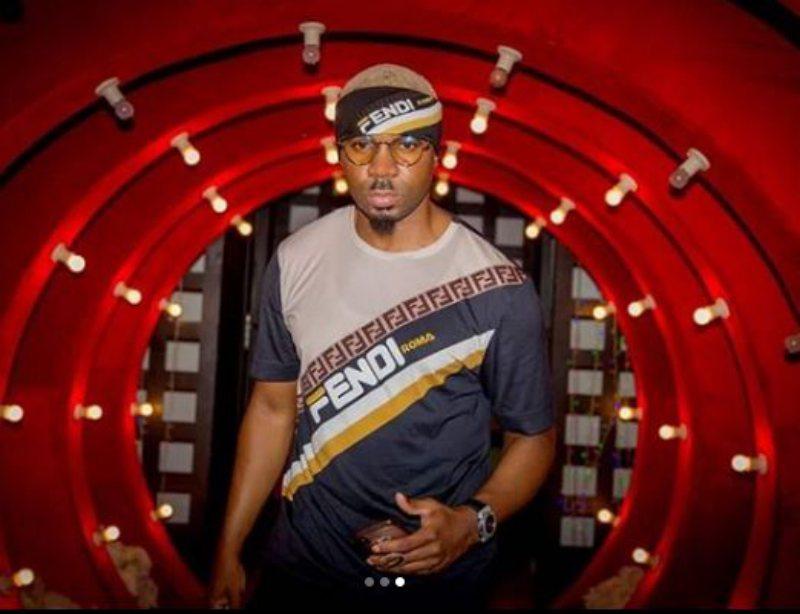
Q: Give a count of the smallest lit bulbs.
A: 10